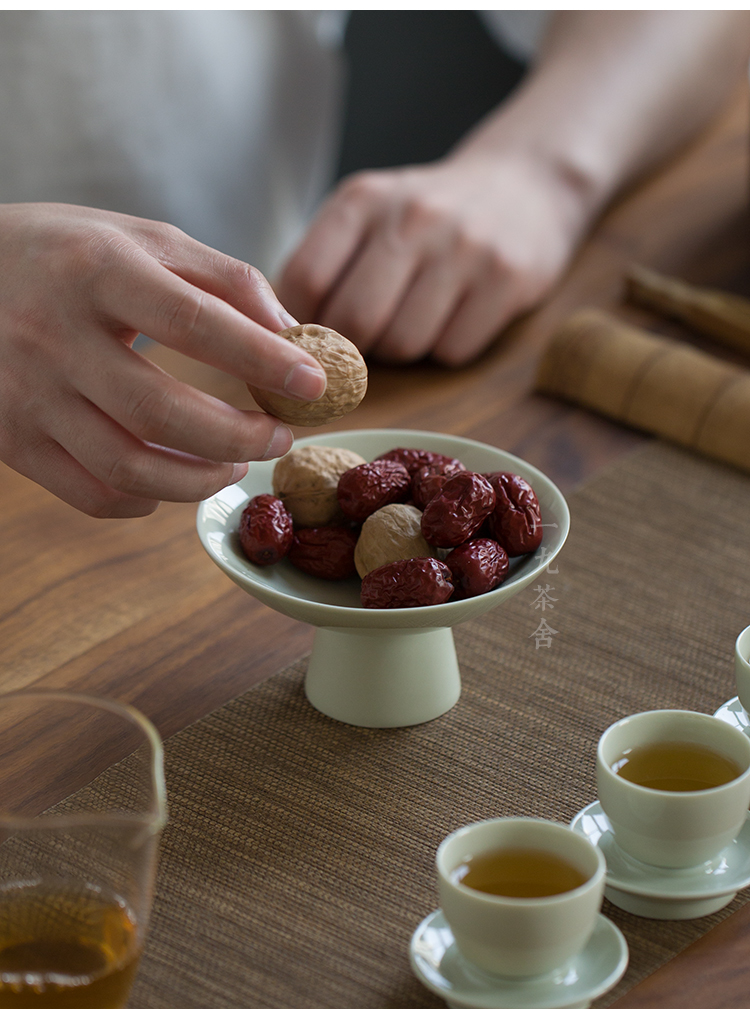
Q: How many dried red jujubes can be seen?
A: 9